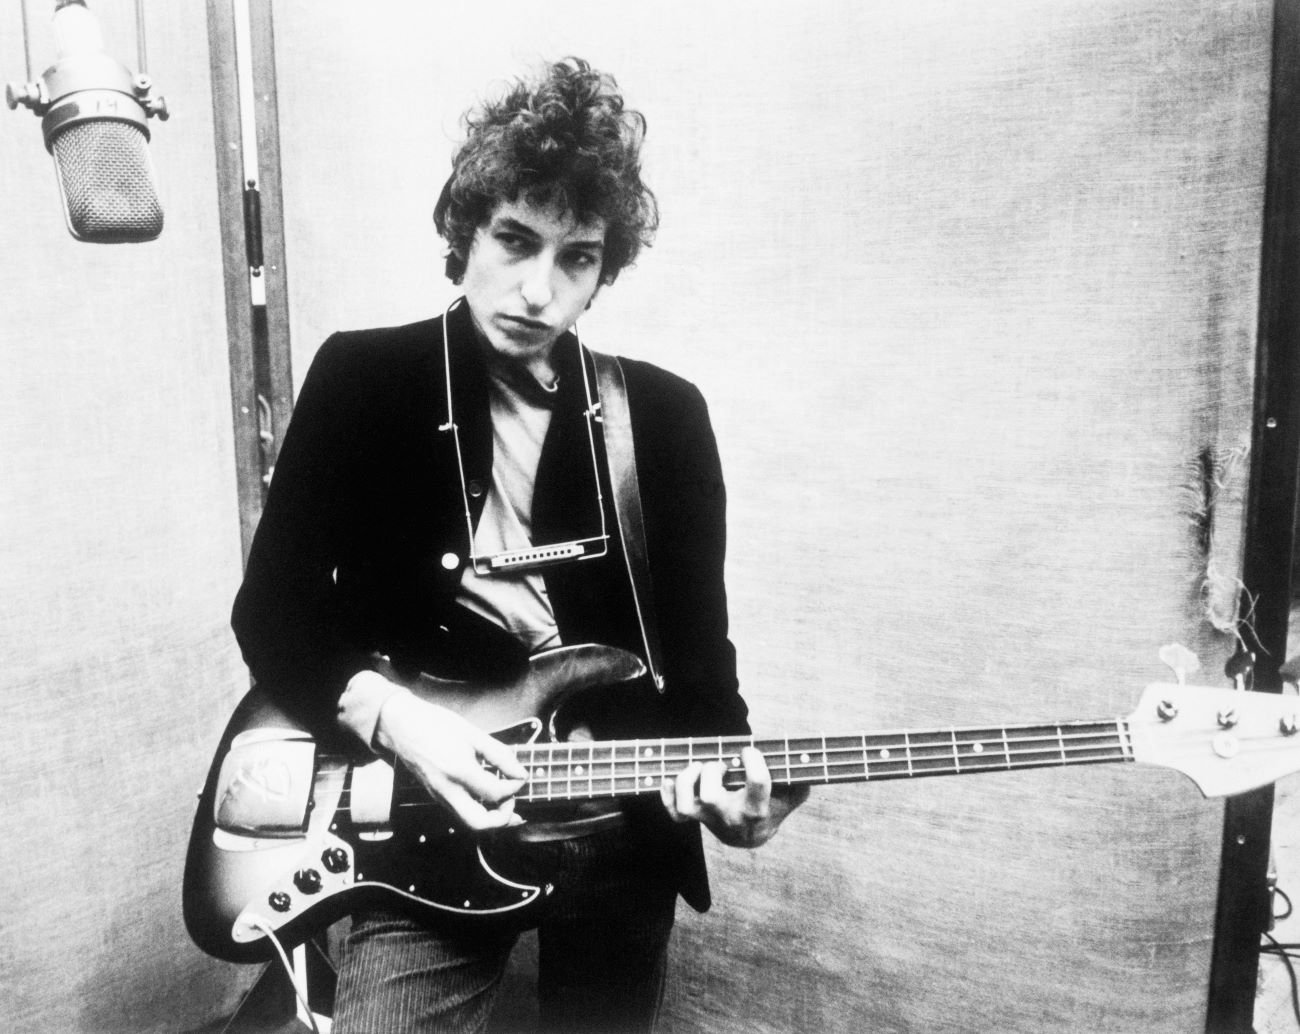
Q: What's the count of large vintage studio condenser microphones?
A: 1